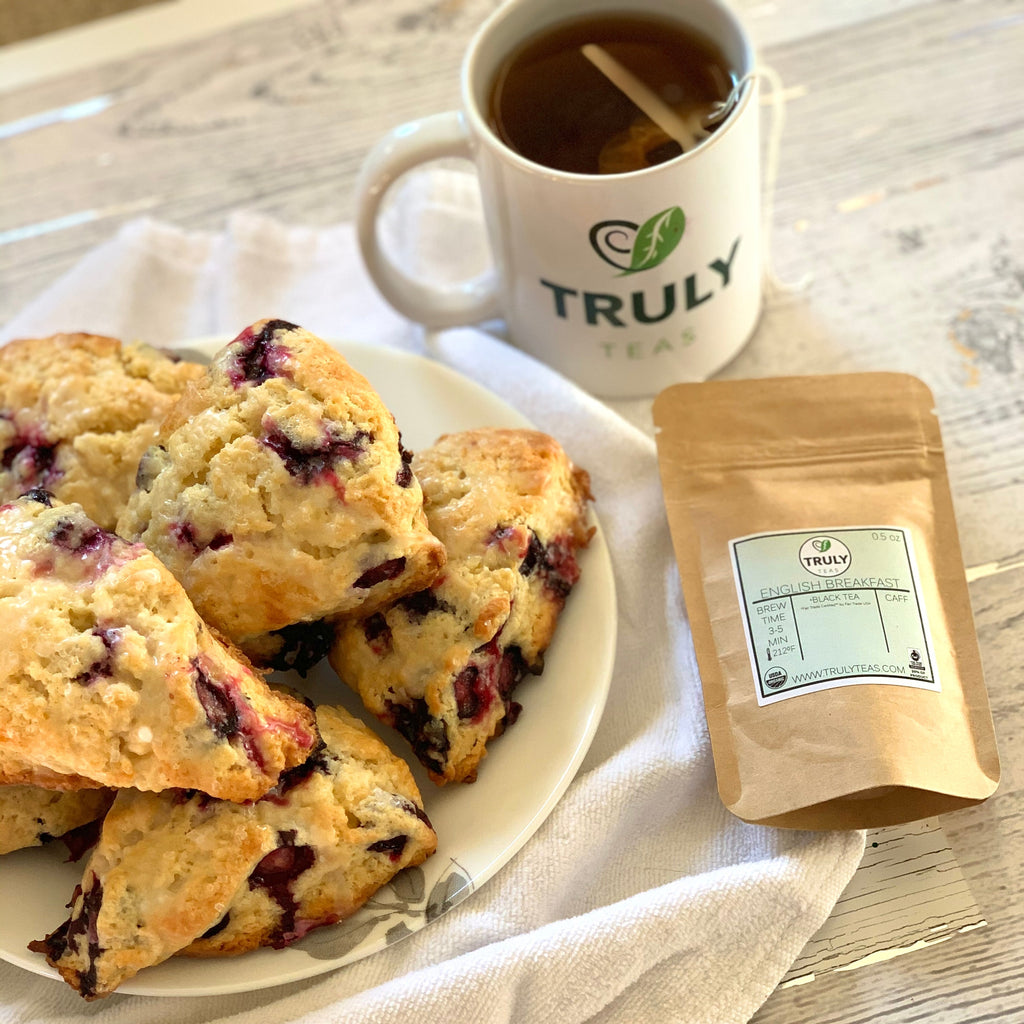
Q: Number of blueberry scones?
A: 6